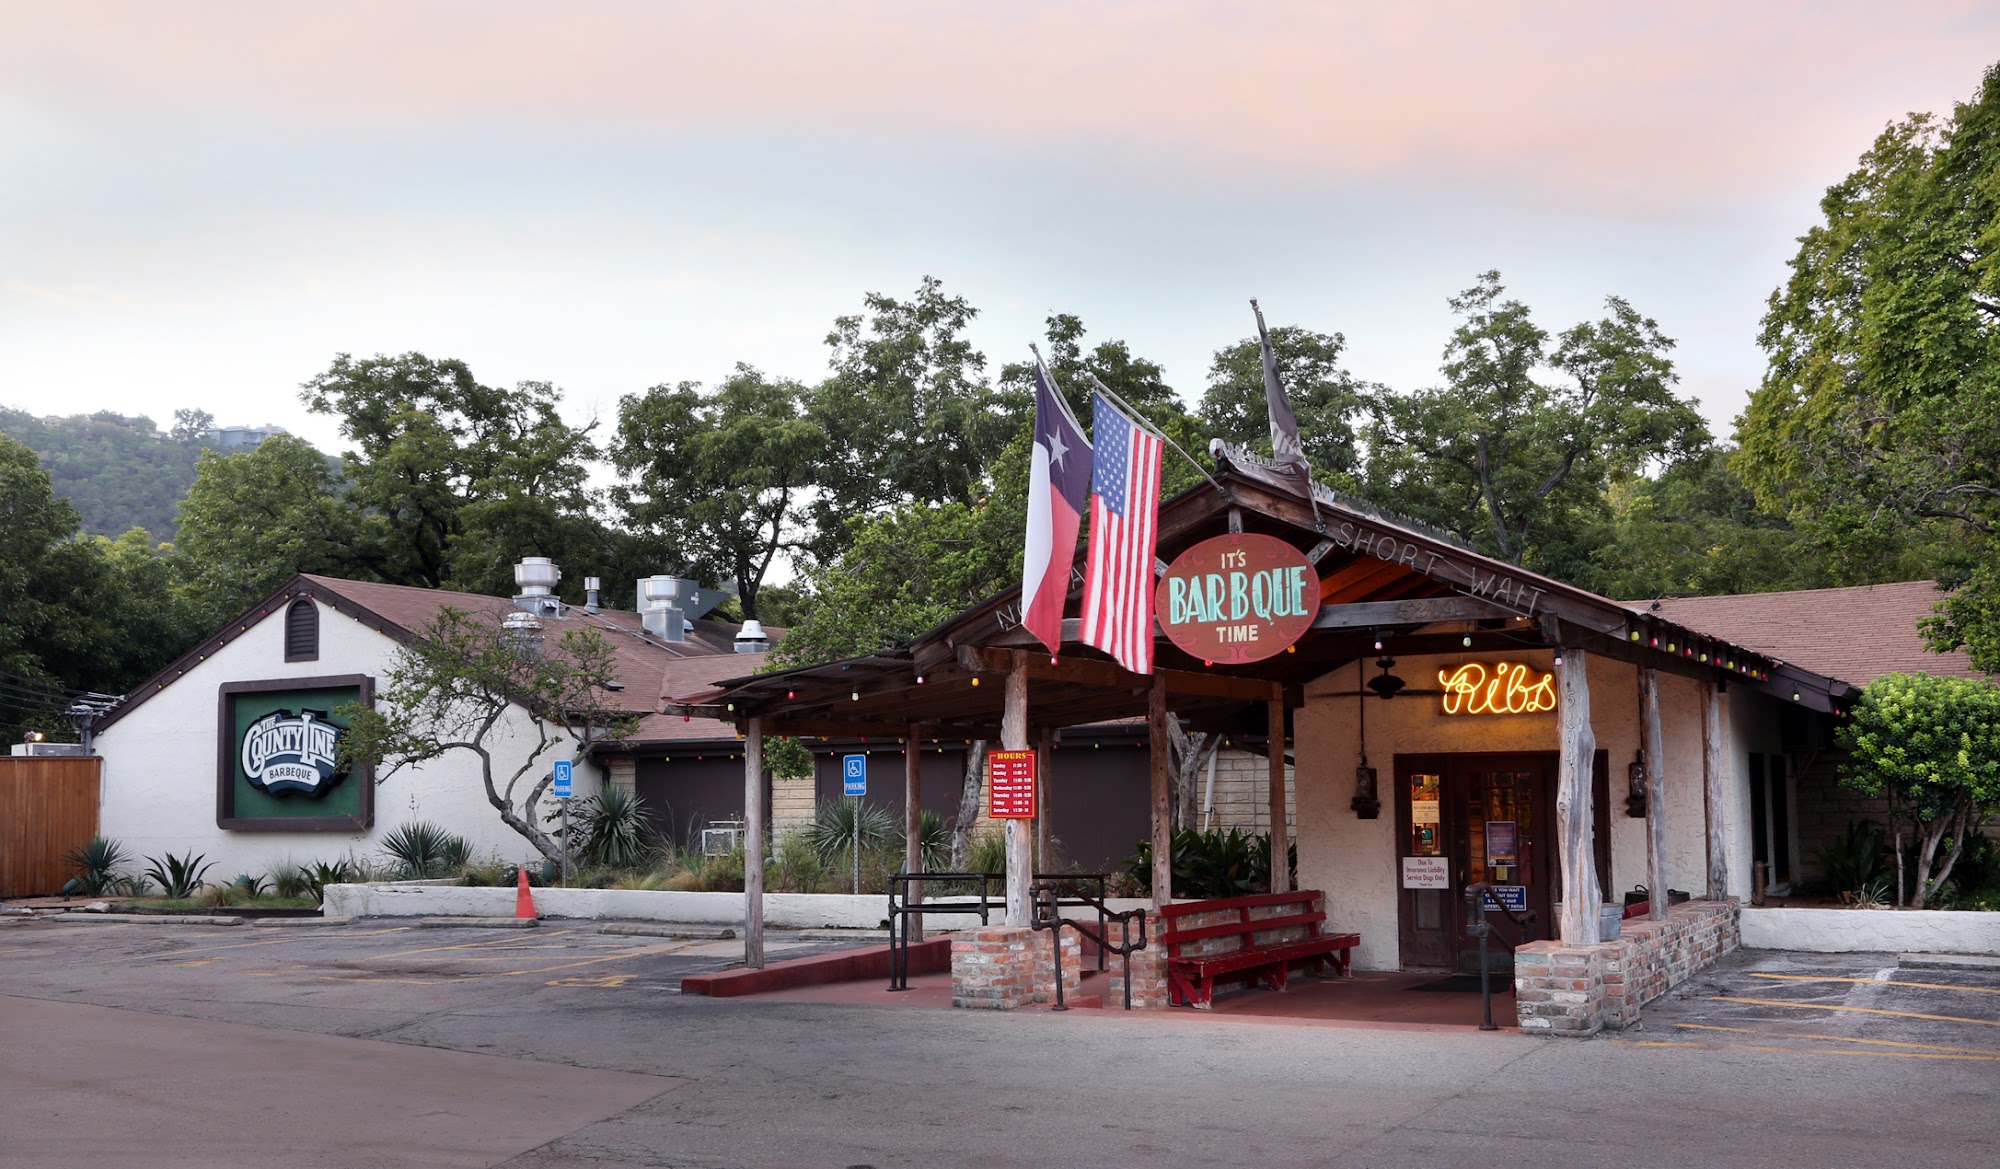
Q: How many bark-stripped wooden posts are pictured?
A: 9